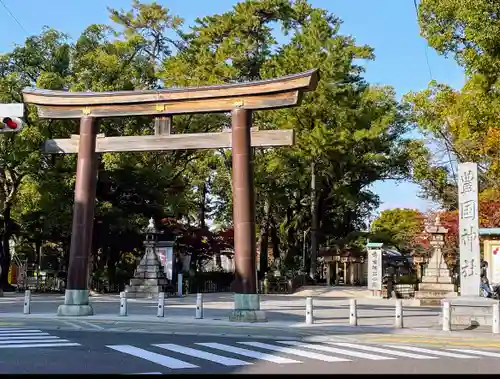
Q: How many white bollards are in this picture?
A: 9